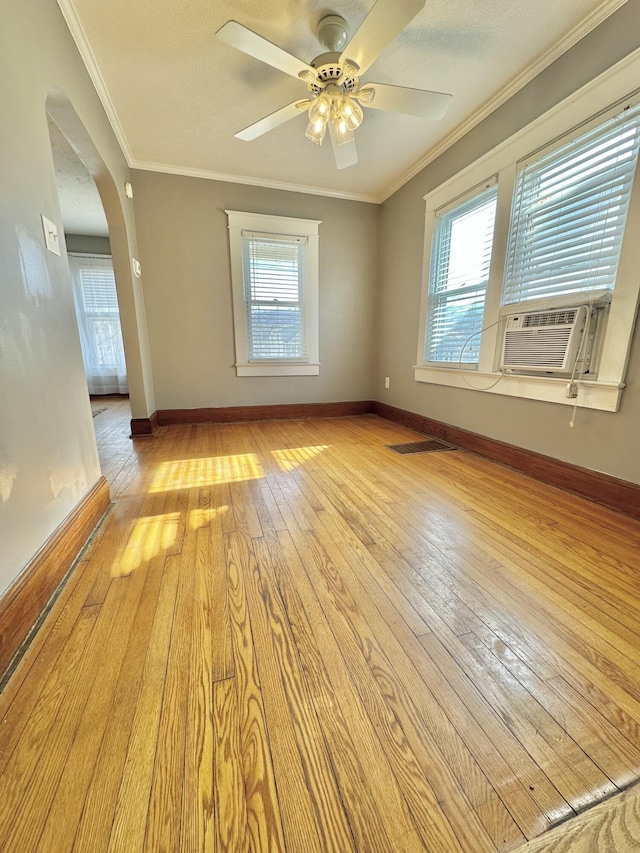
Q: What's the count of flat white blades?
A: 5